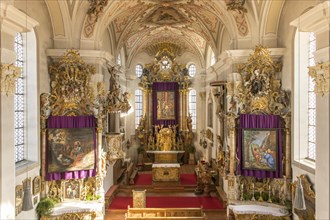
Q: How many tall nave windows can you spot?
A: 2